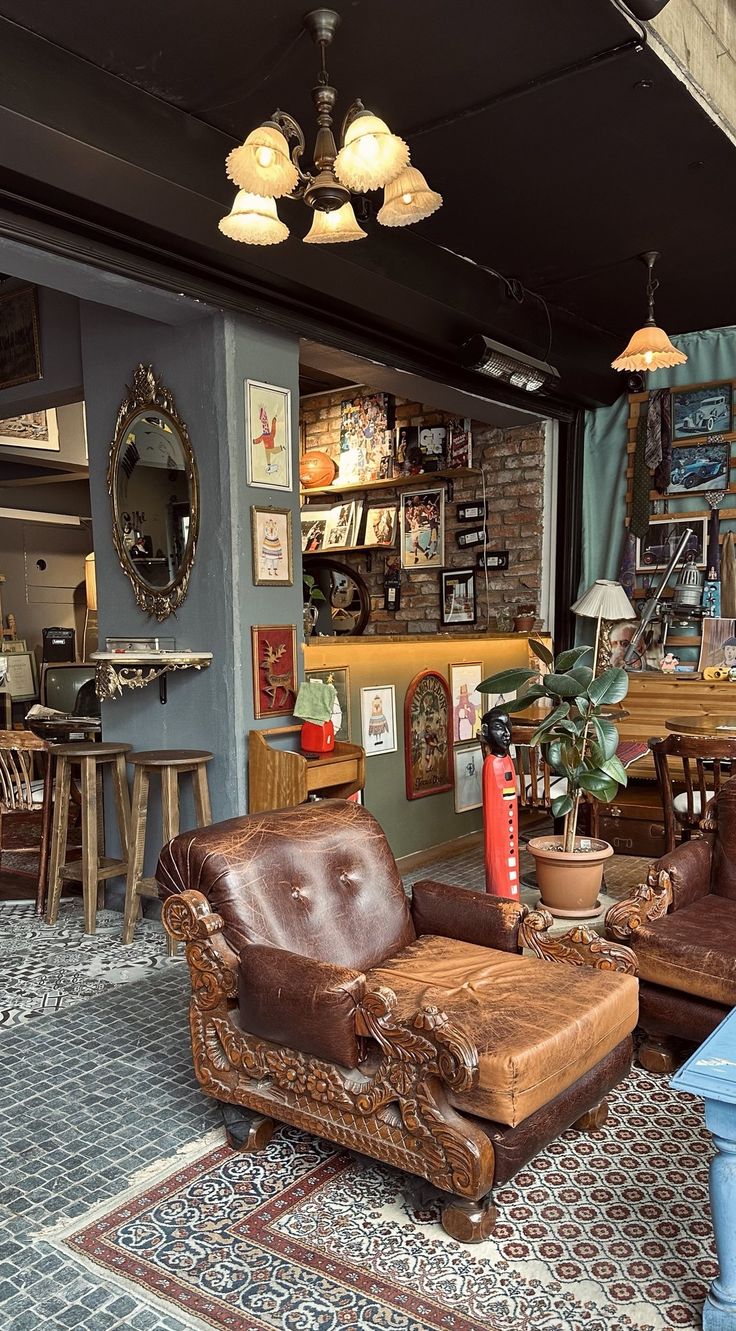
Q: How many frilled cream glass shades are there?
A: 6